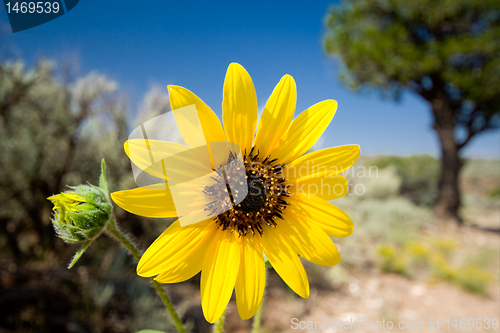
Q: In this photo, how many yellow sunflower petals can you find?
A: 15